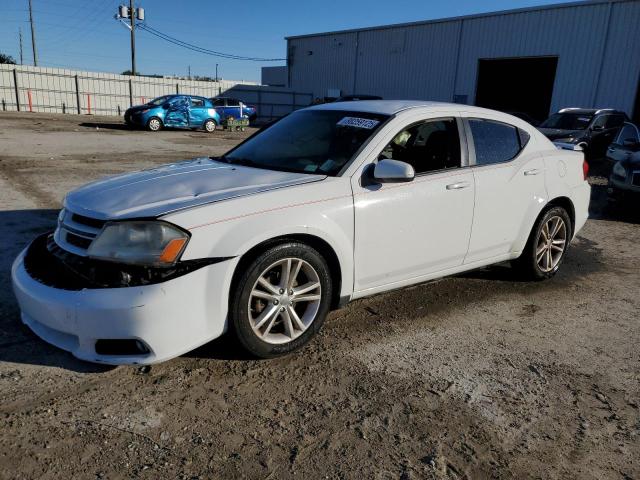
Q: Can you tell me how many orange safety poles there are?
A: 3